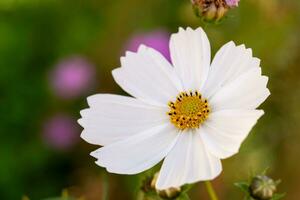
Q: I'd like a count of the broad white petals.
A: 8